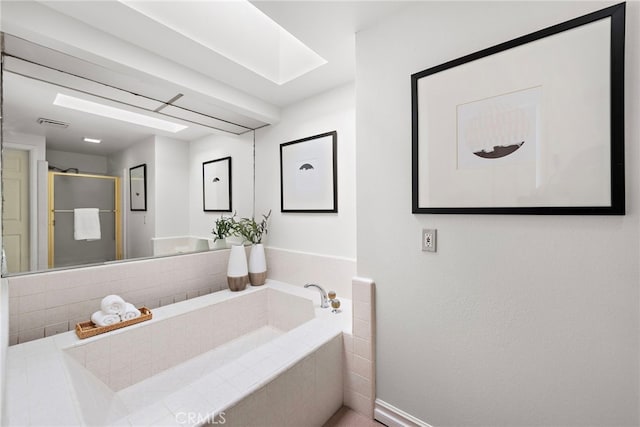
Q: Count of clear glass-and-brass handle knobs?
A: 2